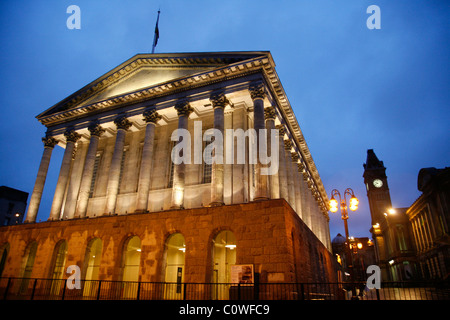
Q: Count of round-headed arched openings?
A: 7